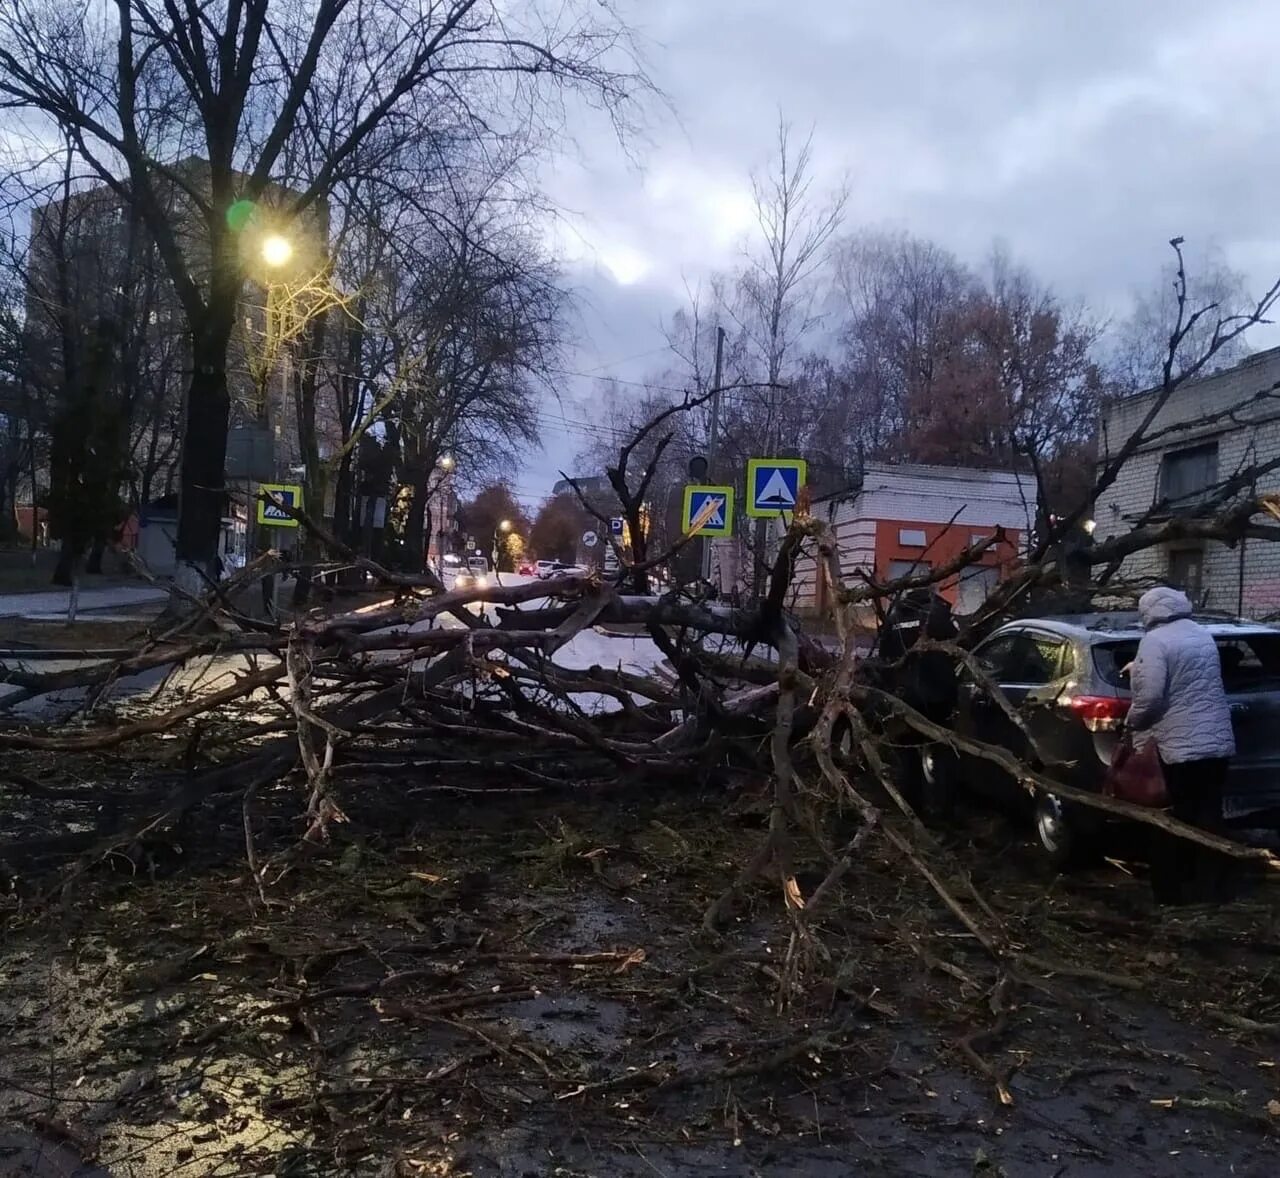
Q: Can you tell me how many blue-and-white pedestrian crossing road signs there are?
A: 2